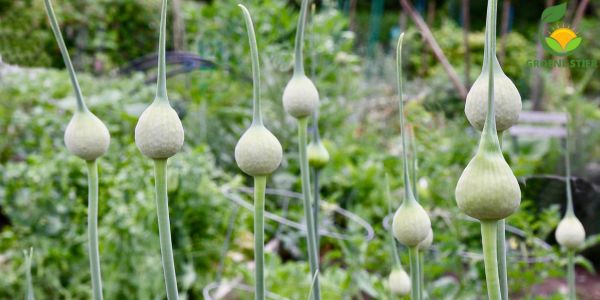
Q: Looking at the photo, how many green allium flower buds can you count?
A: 11